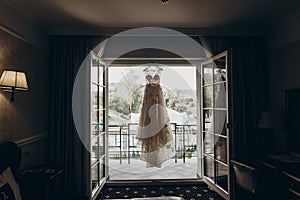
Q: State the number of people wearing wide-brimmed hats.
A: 0